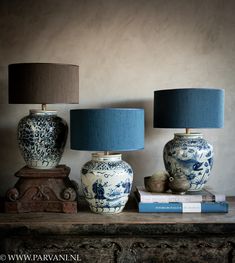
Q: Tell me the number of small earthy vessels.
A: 2